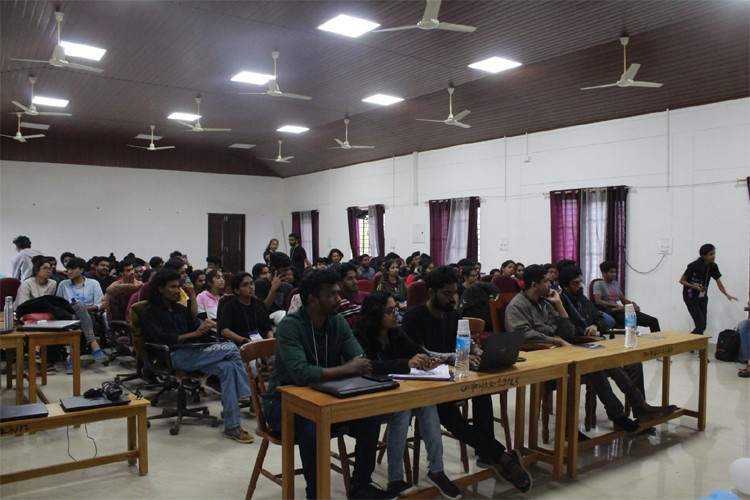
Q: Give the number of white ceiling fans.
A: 11